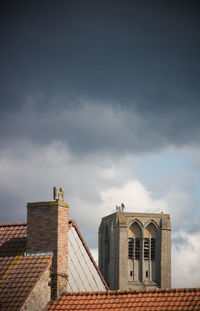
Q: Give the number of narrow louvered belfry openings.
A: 4